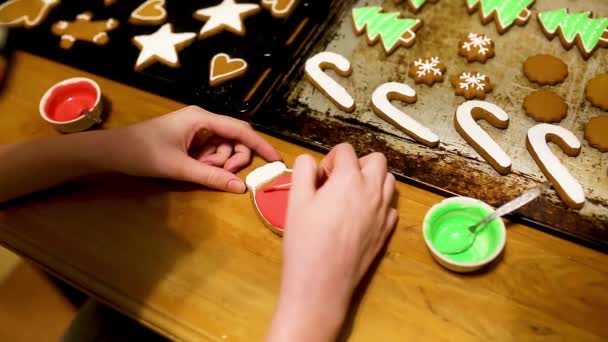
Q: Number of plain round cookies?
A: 4